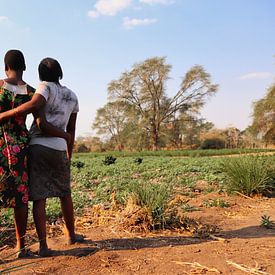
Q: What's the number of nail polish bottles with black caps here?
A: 0